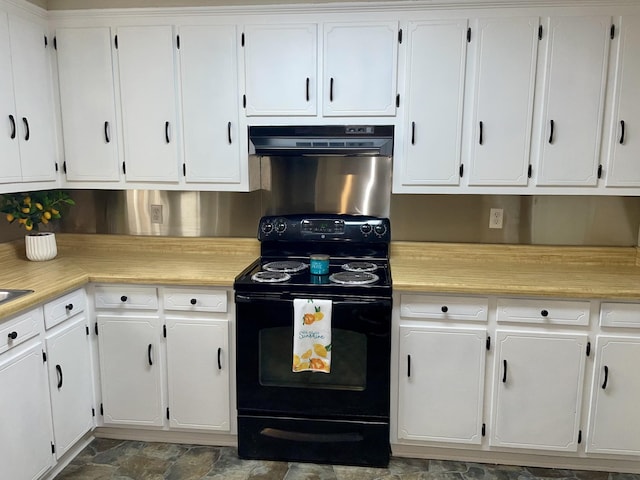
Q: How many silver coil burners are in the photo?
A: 4